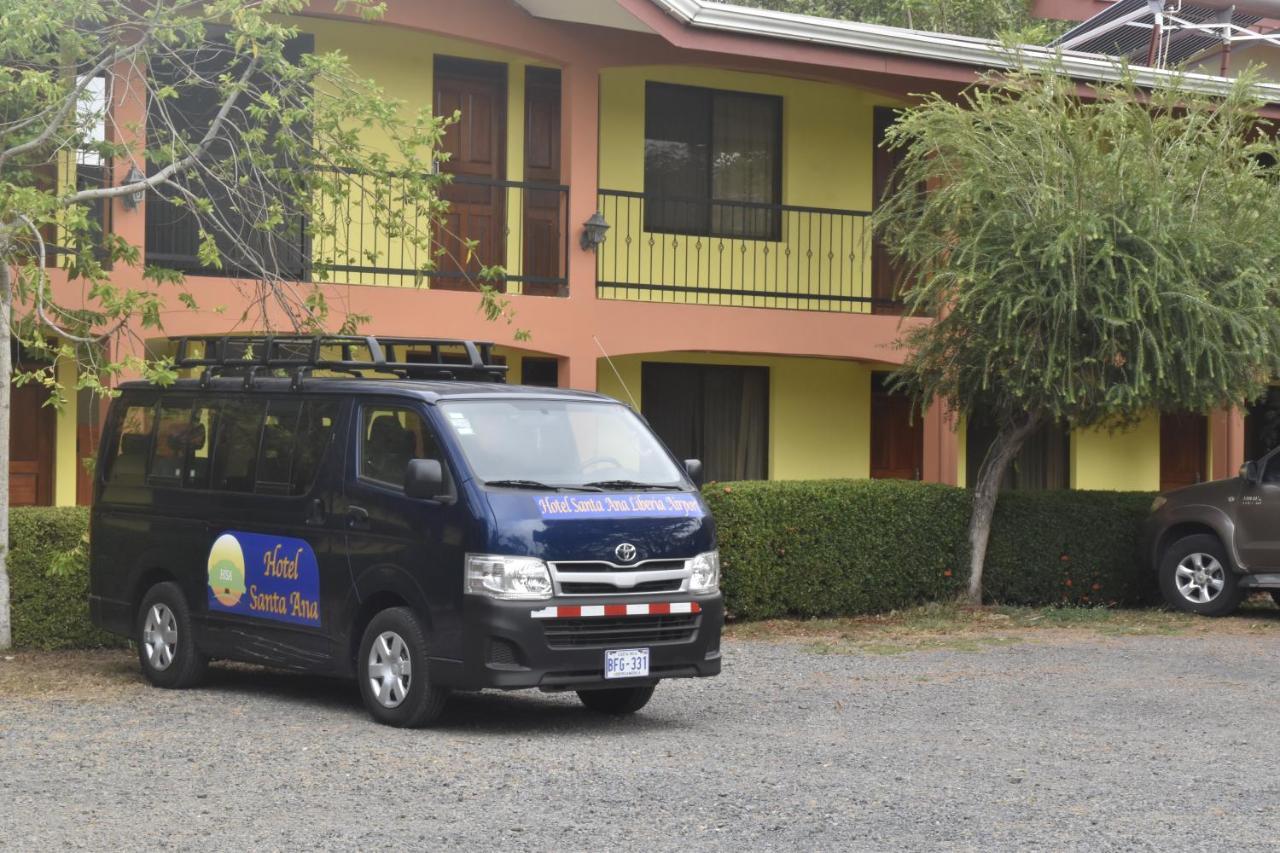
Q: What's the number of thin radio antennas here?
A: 1